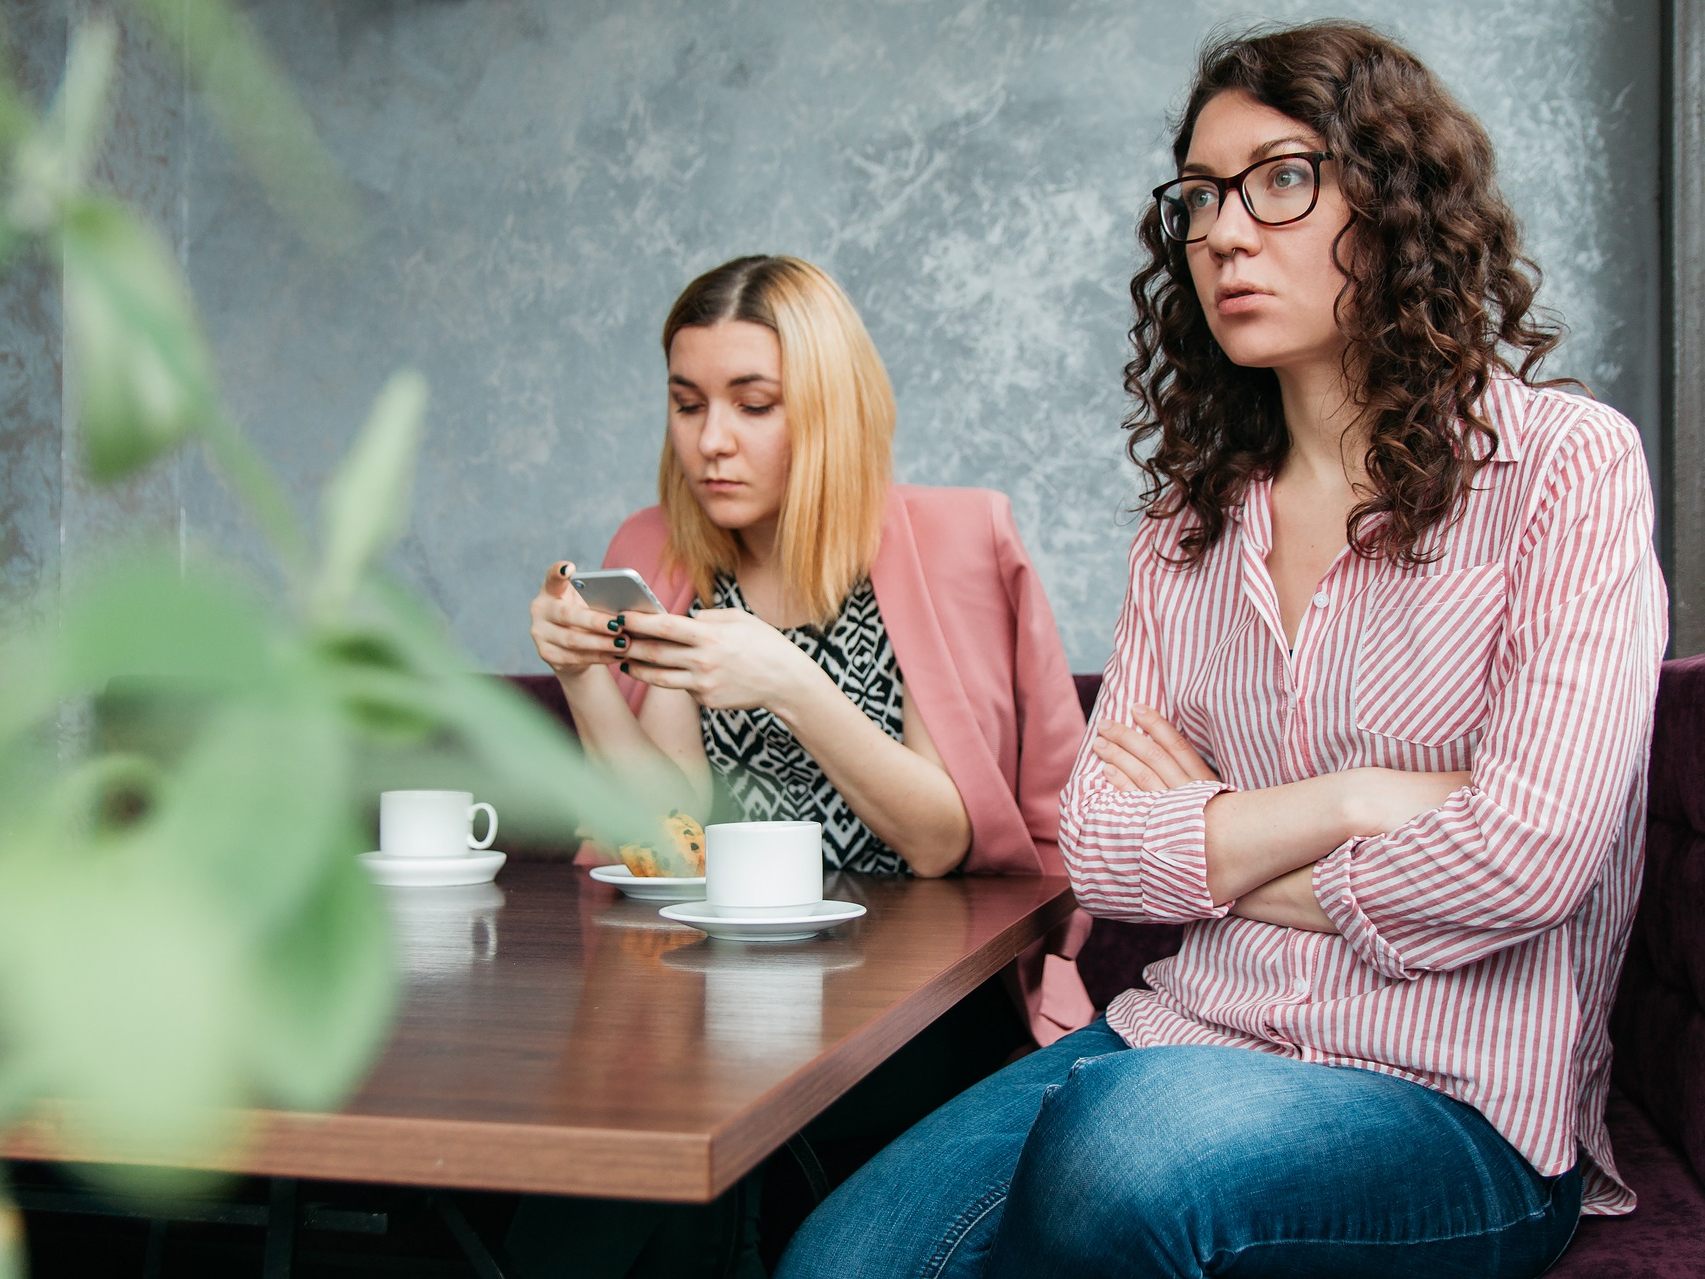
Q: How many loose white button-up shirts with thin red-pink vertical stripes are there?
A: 1